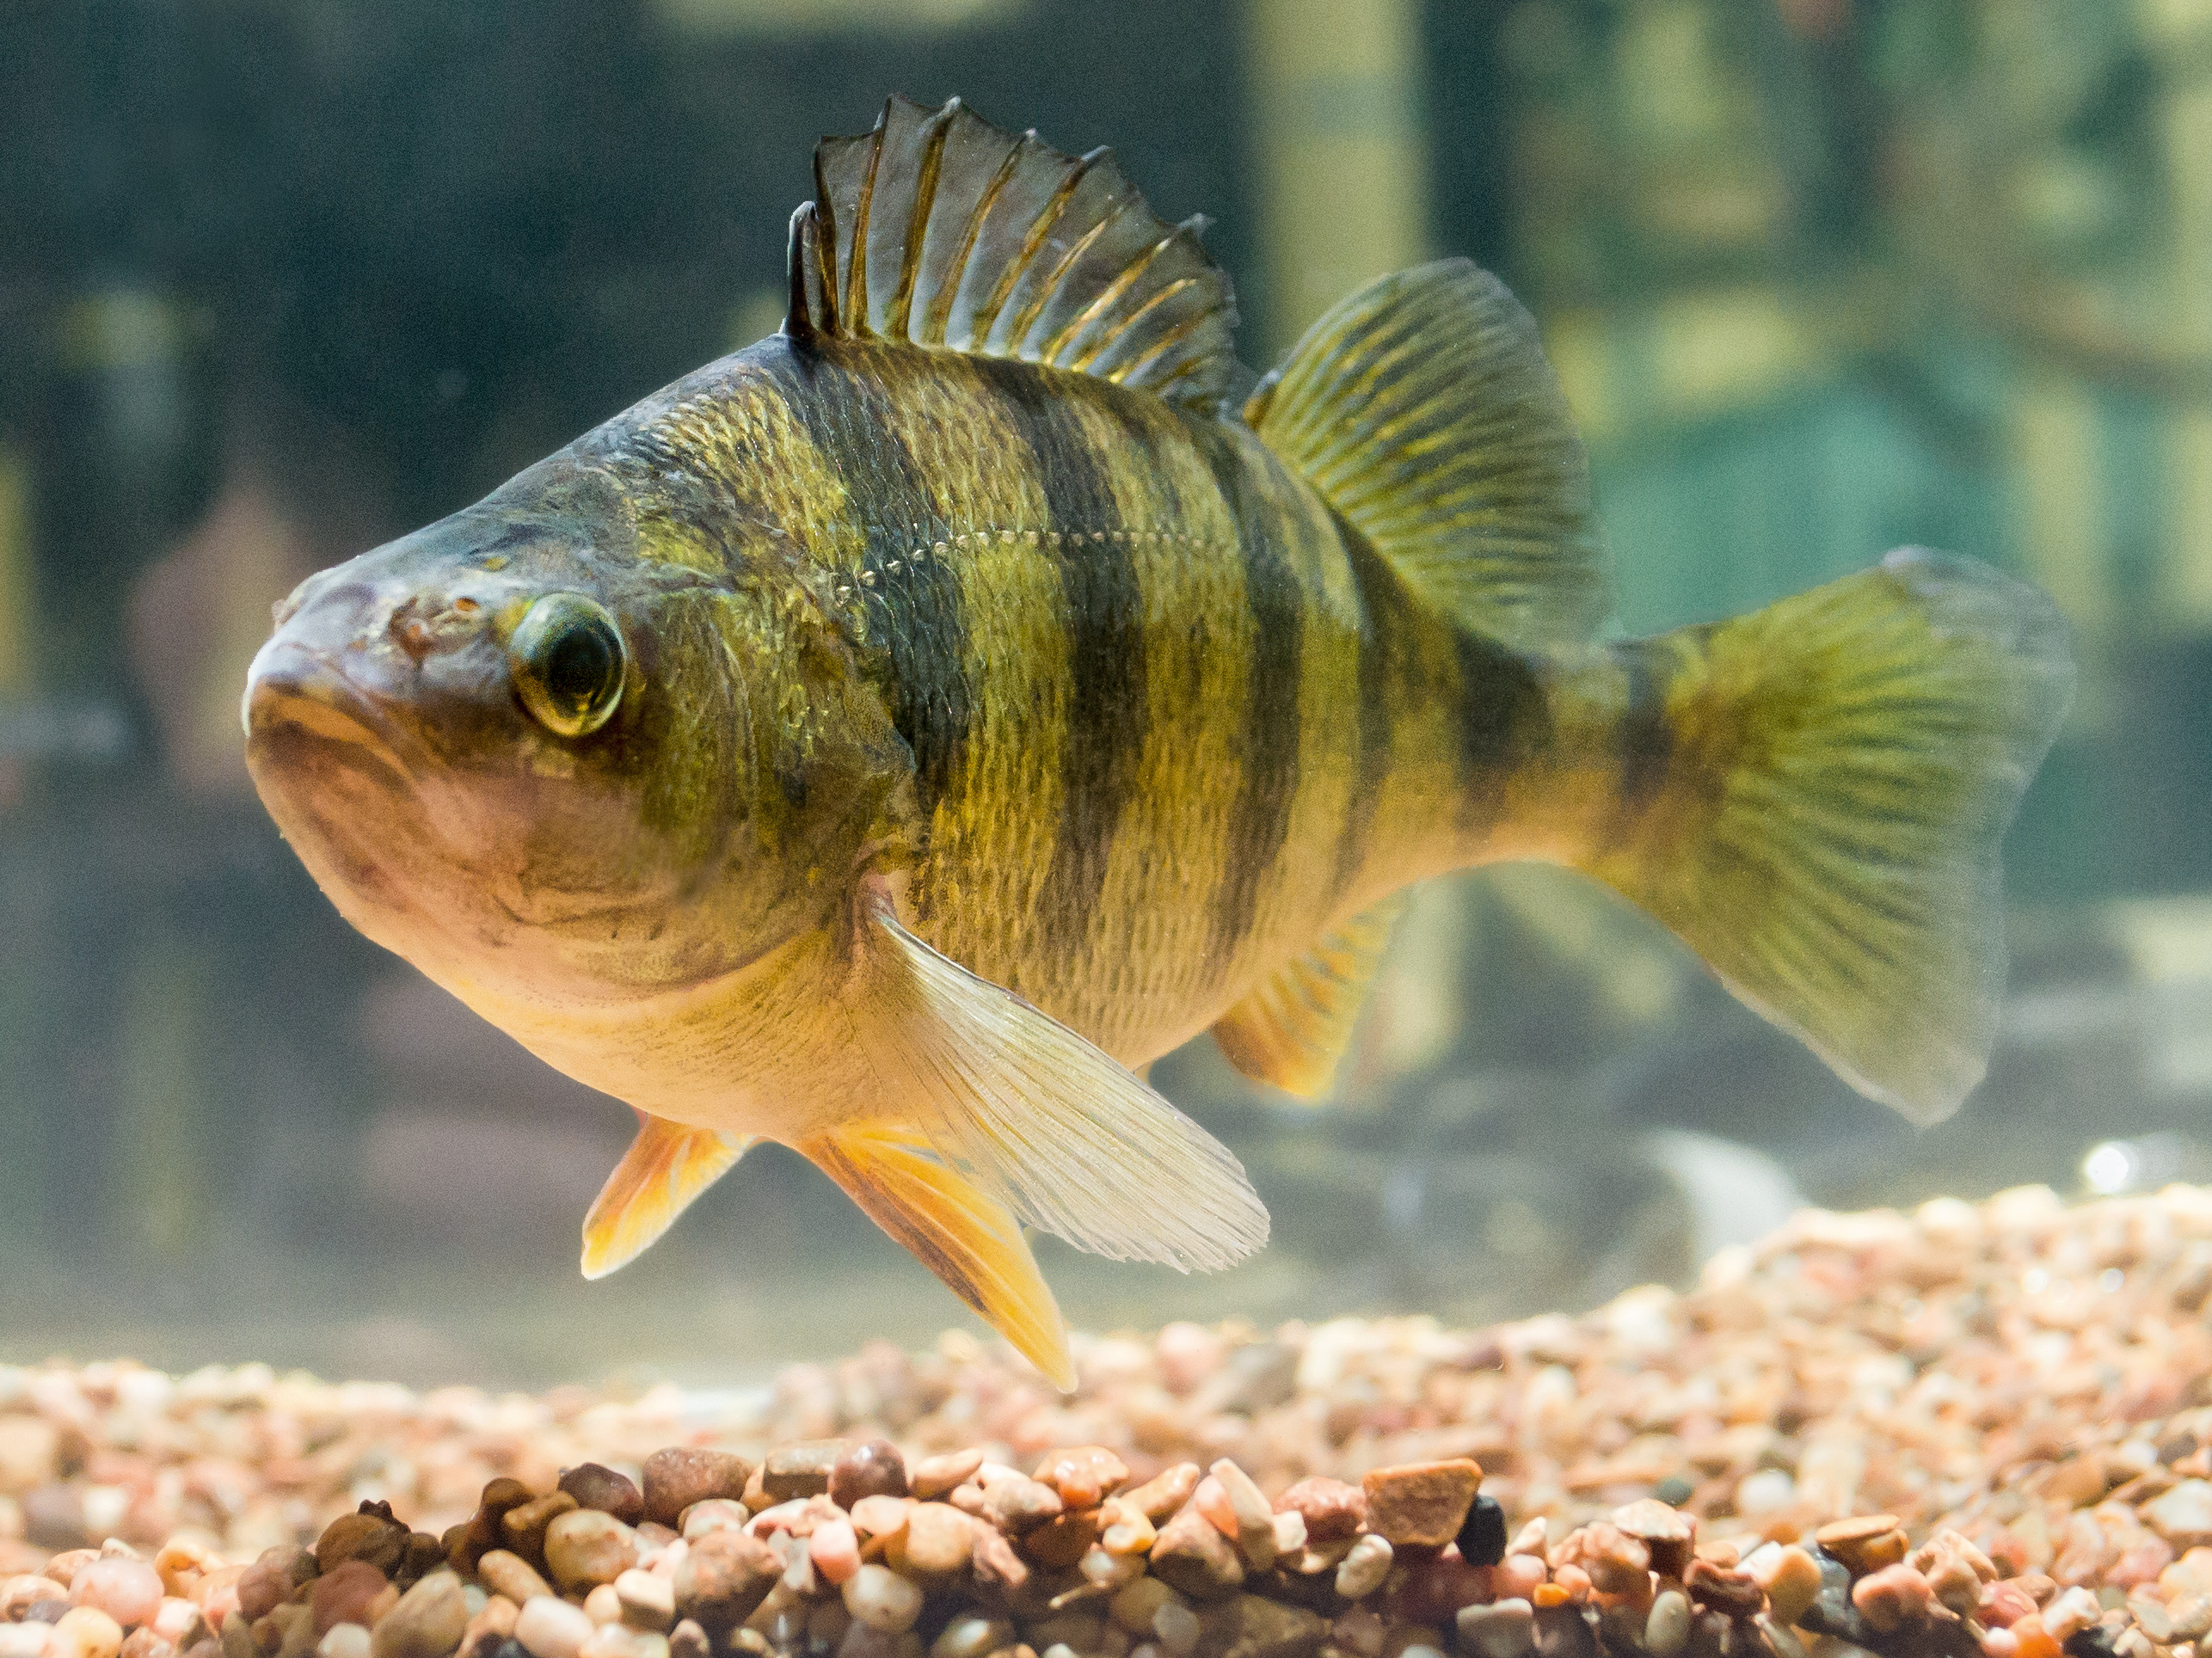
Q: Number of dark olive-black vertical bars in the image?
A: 6